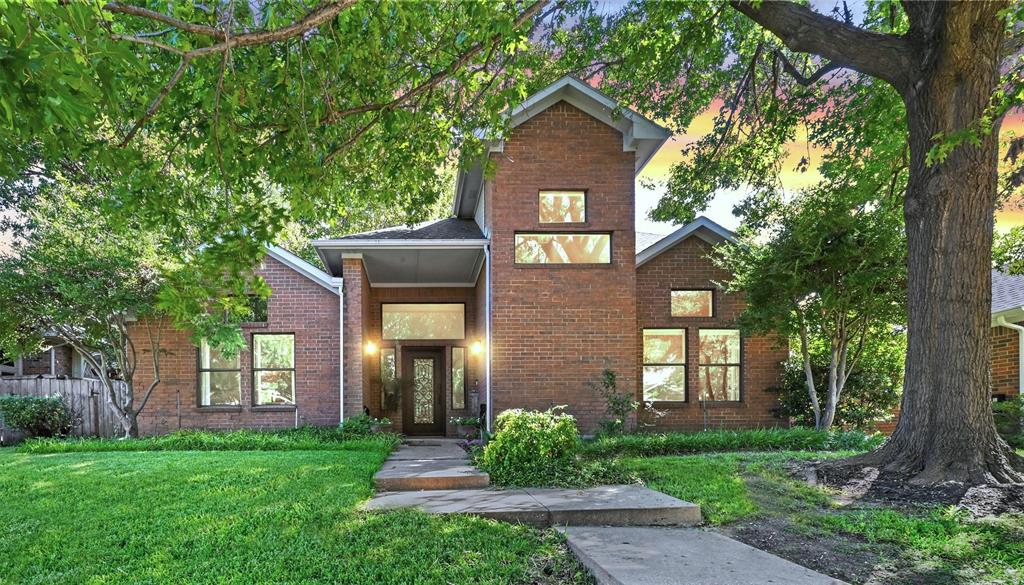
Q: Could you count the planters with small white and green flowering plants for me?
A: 2